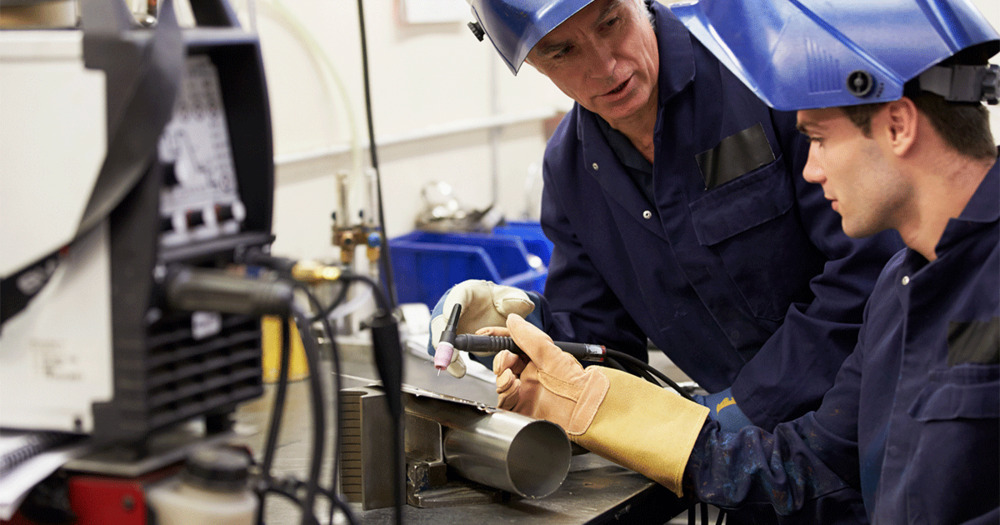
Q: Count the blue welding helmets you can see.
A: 2